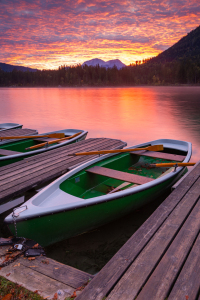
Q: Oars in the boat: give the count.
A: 2